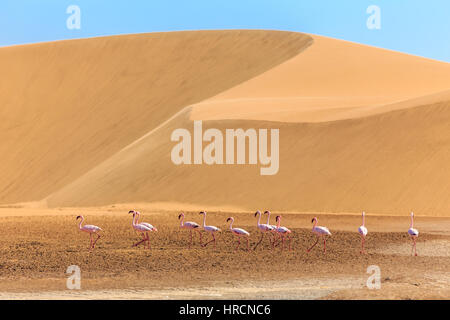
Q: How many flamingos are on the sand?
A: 12